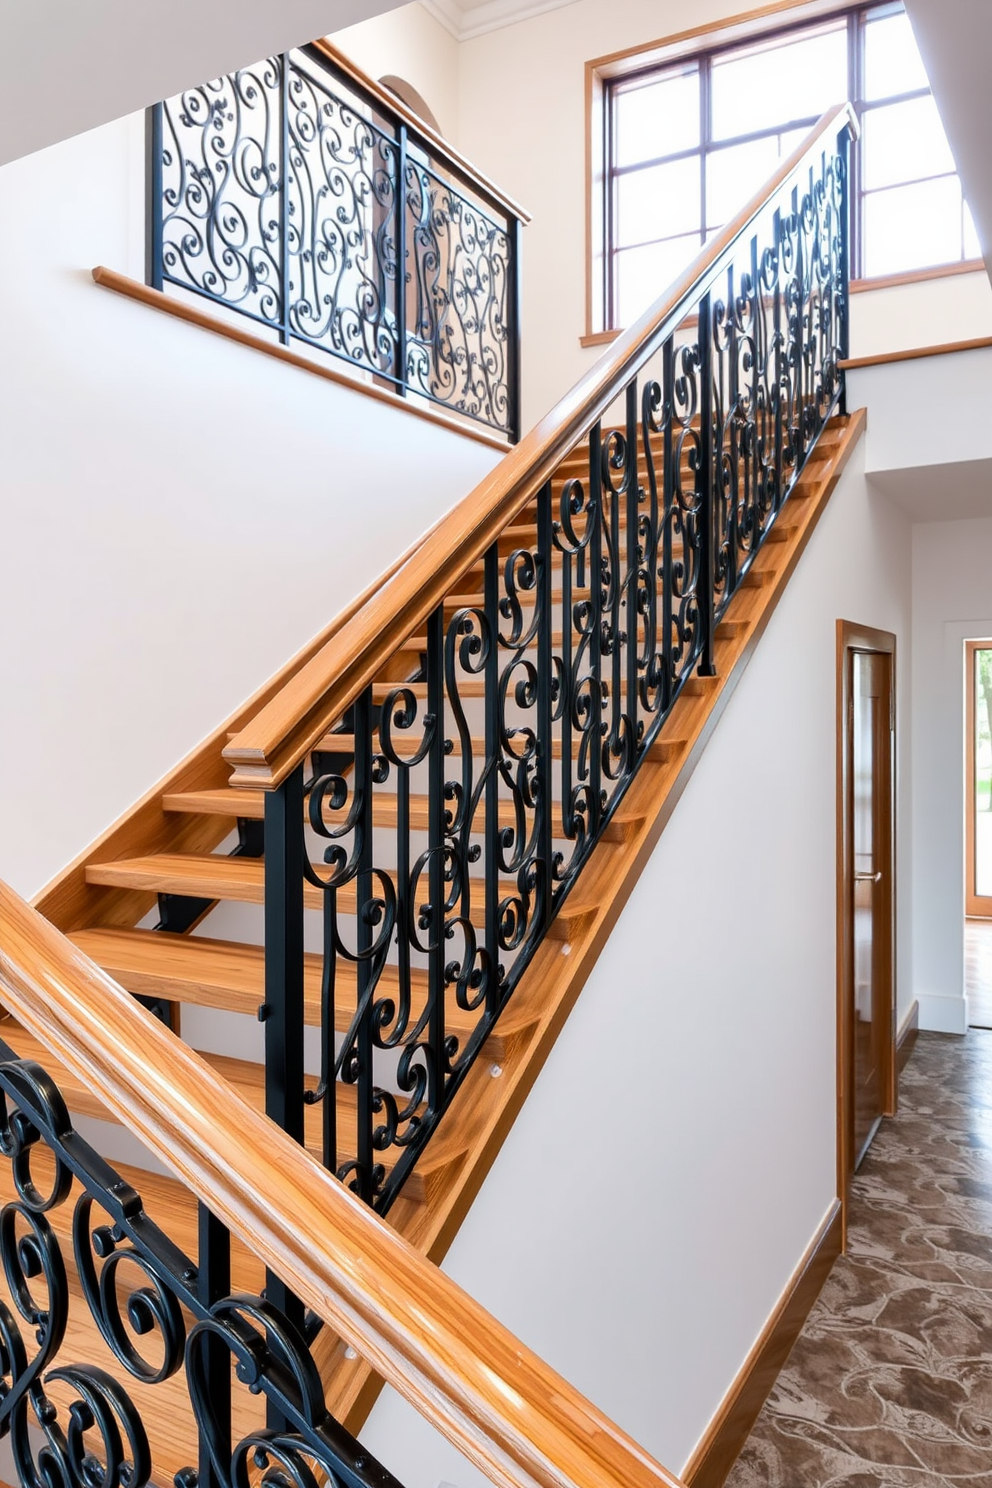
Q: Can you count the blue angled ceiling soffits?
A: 0